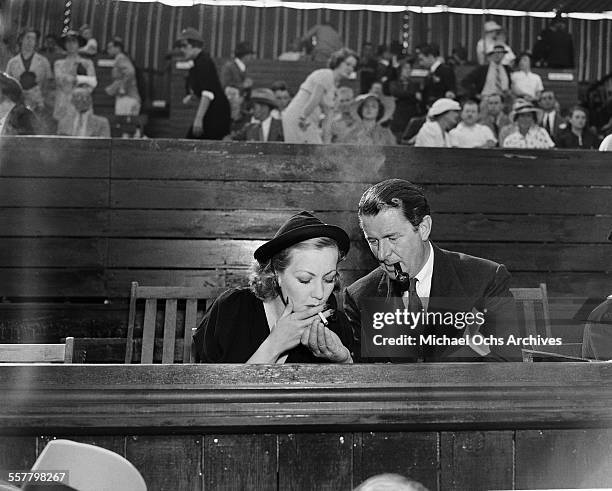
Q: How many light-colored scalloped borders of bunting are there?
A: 1